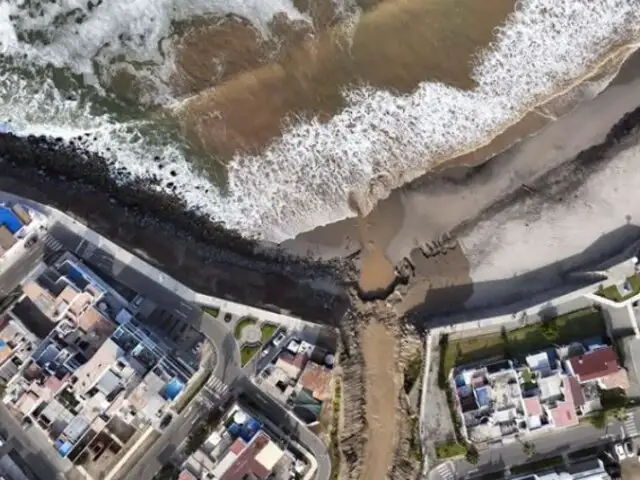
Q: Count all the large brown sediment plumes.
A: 1